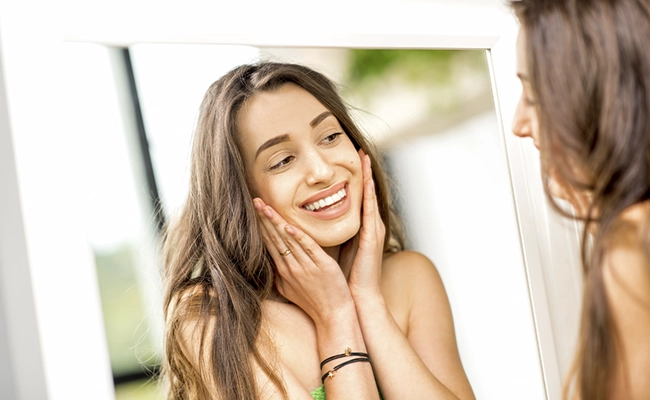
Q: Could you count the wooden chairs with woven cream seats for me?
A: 0